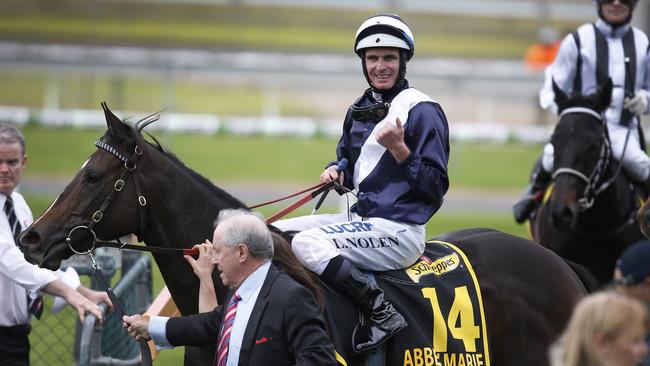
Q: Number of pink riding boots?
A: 0